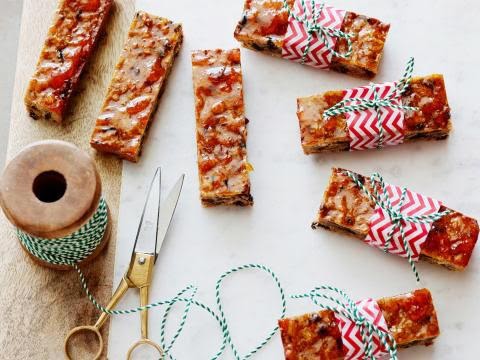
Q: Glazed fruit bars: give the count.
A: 7